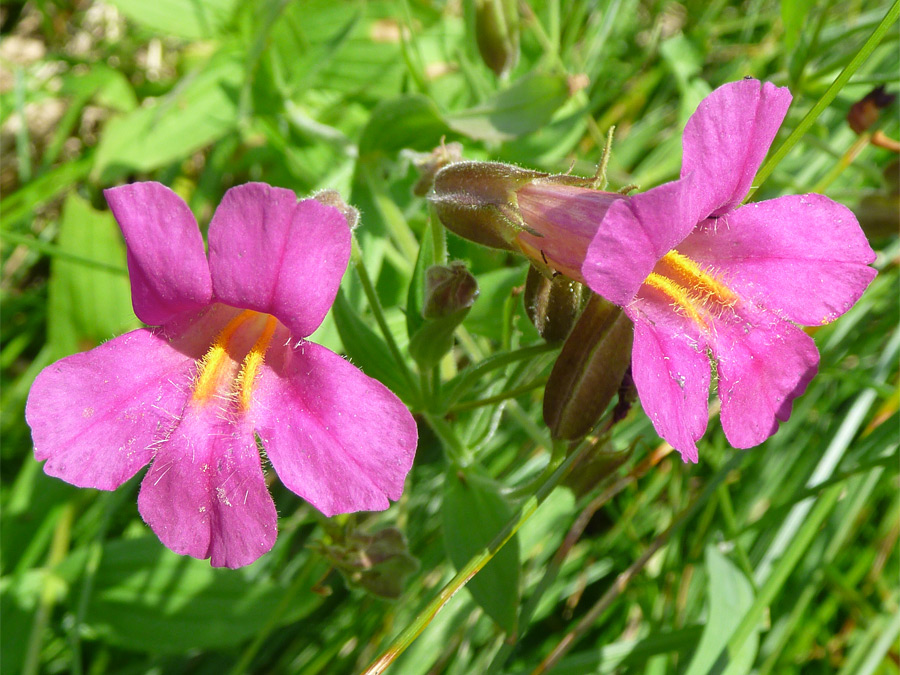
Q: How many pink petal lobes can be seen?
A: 10